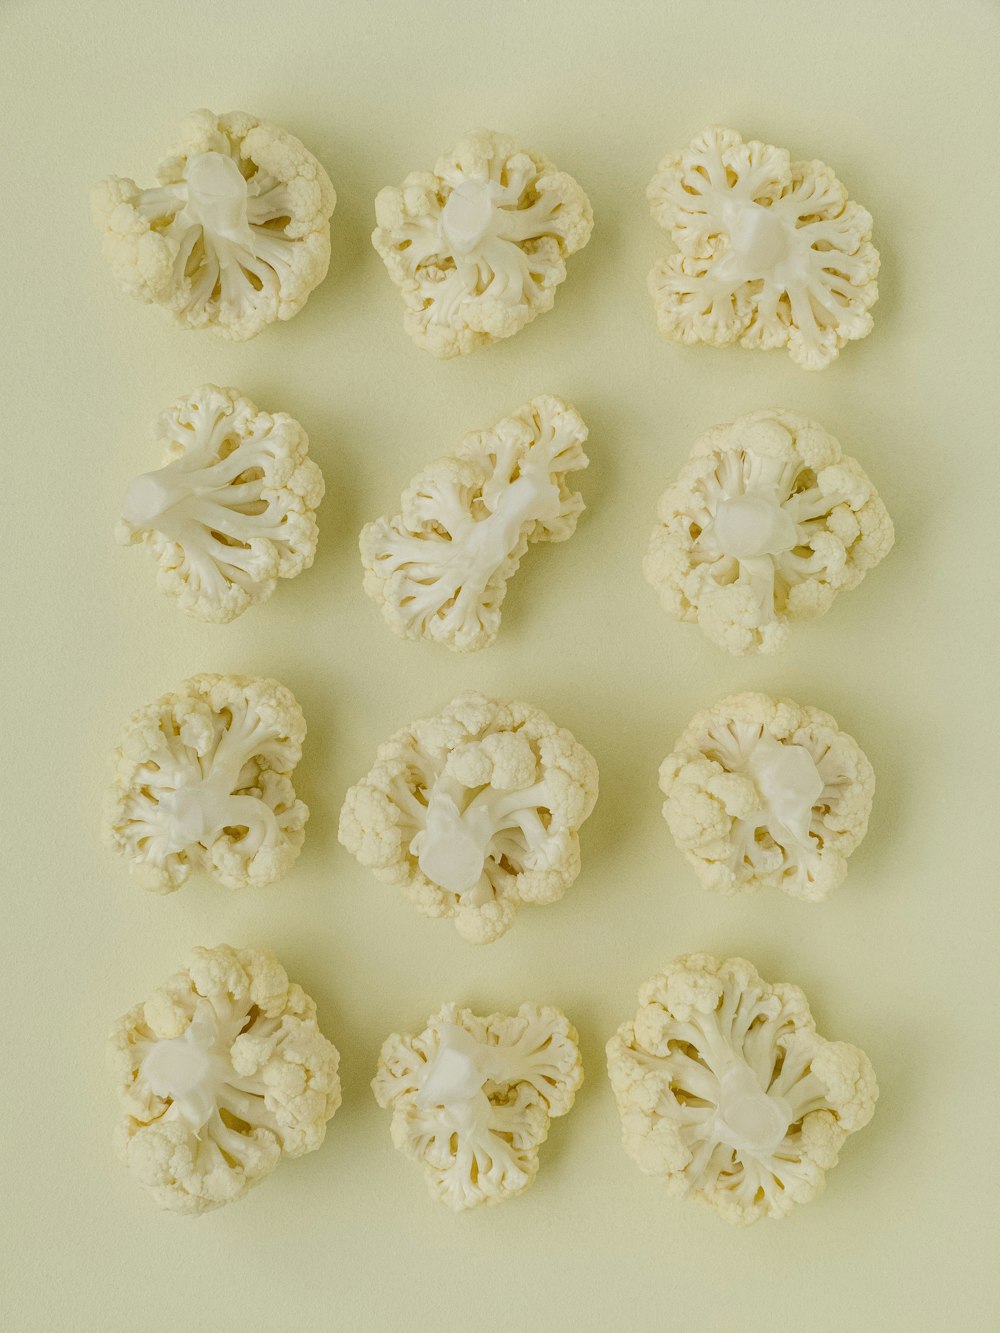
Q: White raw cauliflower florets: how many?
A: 12